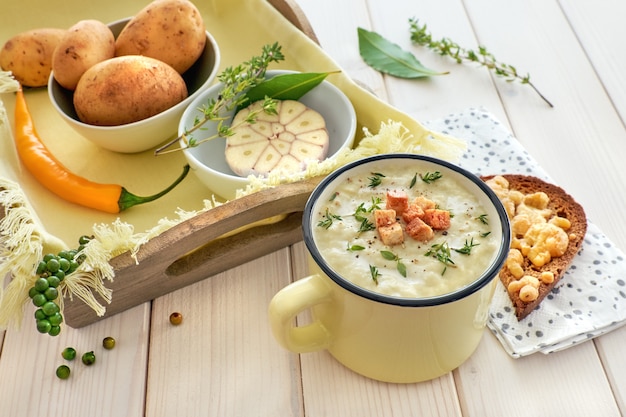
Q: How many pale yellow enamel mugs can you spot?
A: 1